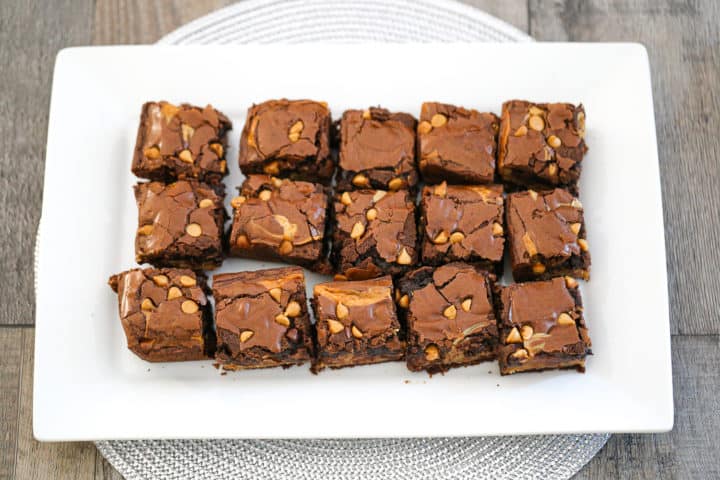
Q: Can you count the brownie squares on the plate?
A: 15